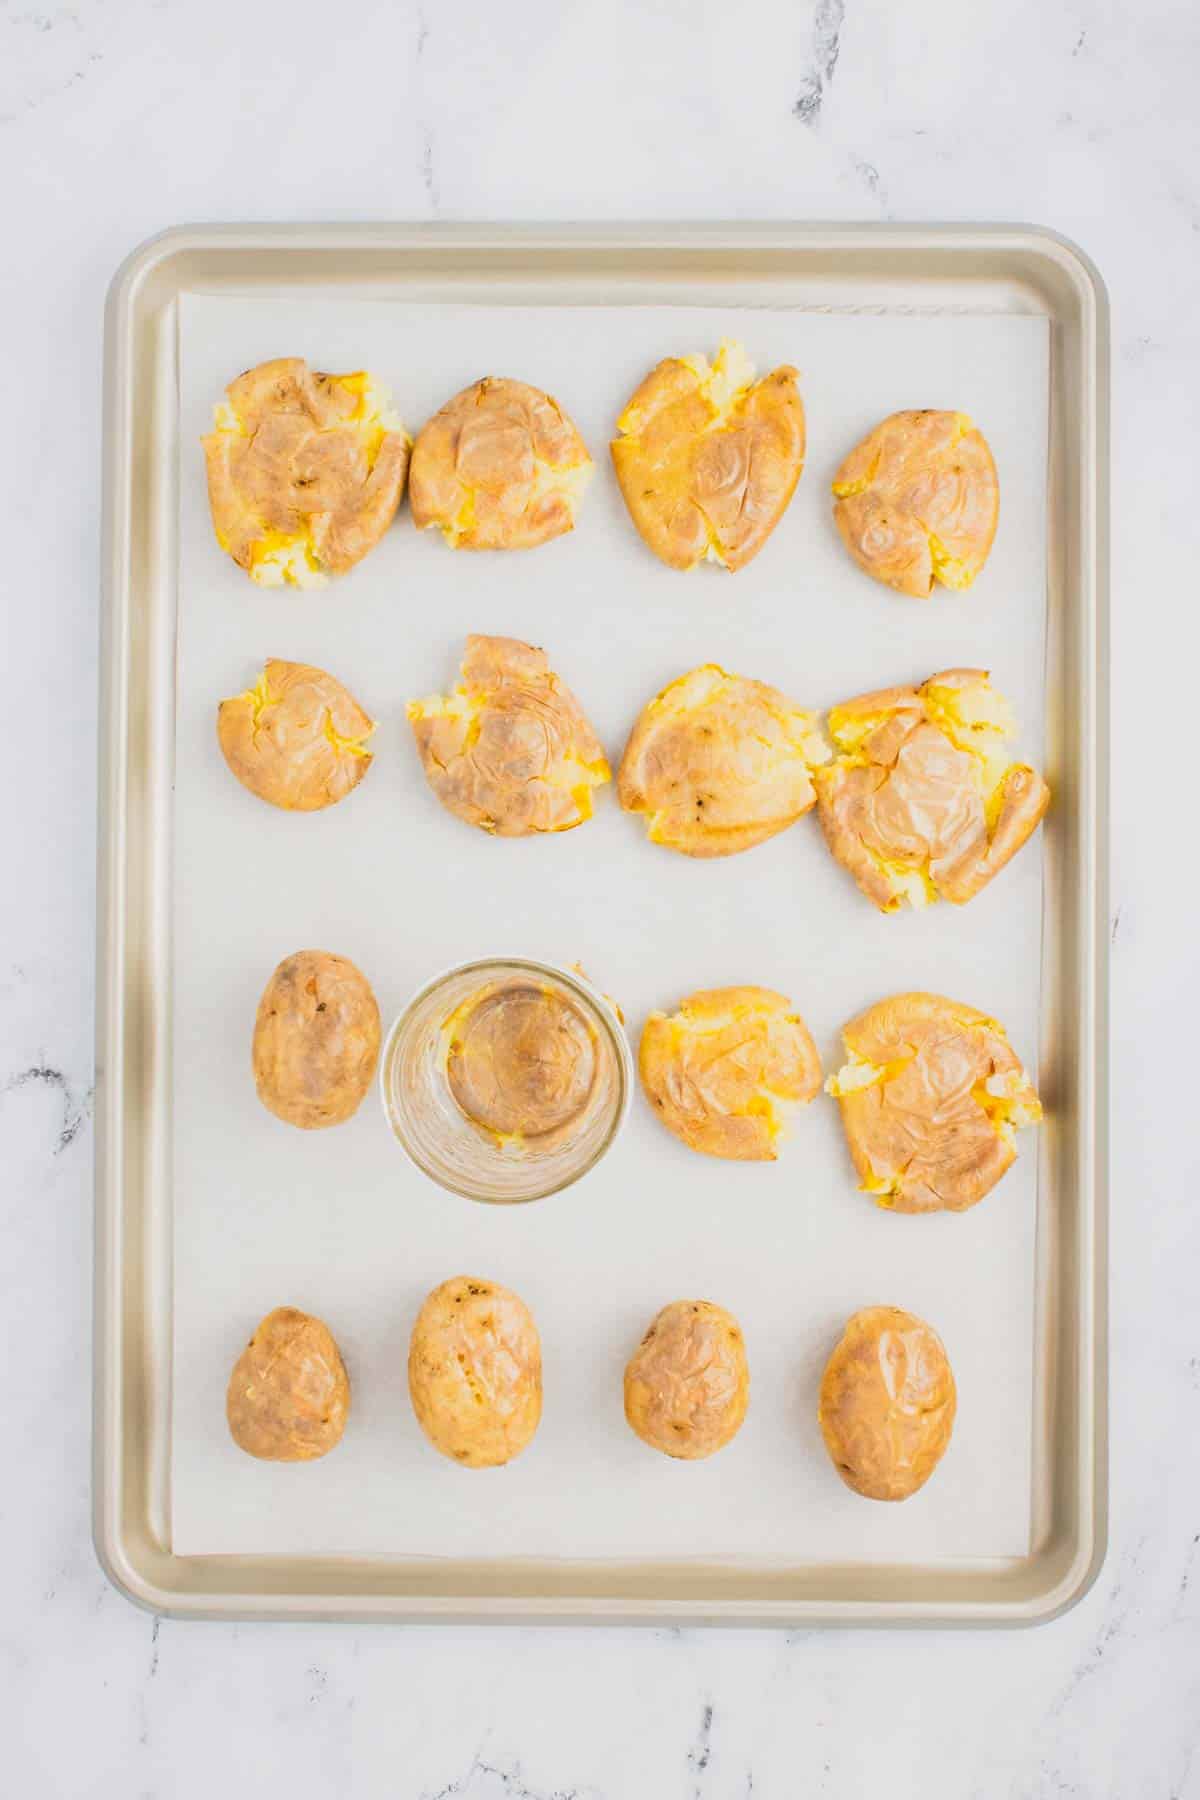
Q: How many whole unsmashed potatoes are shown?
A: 5